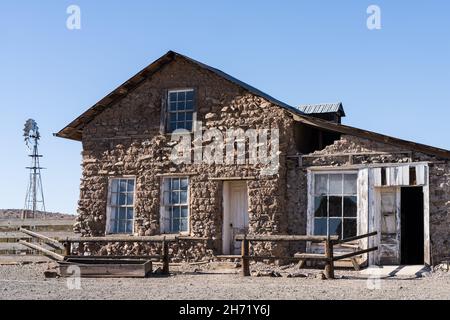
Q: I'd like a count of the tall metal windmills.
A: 1